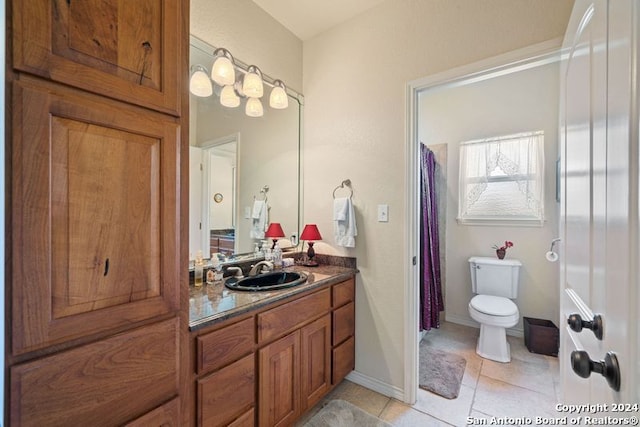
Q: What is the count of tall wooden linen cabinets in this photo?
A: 1